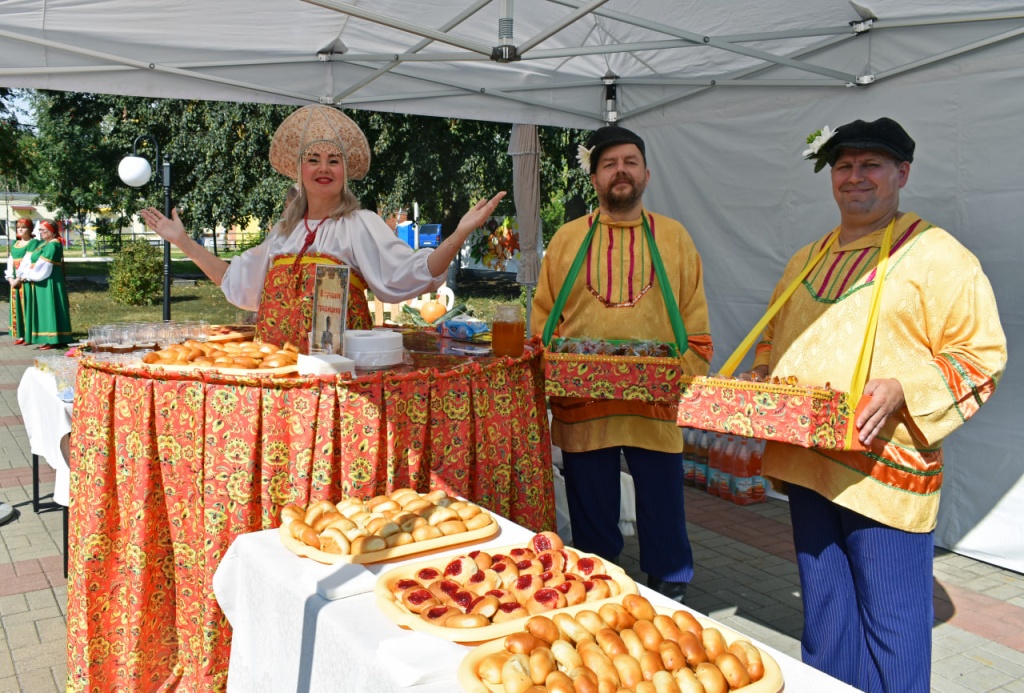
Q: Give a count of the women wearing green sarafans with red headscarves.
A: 2